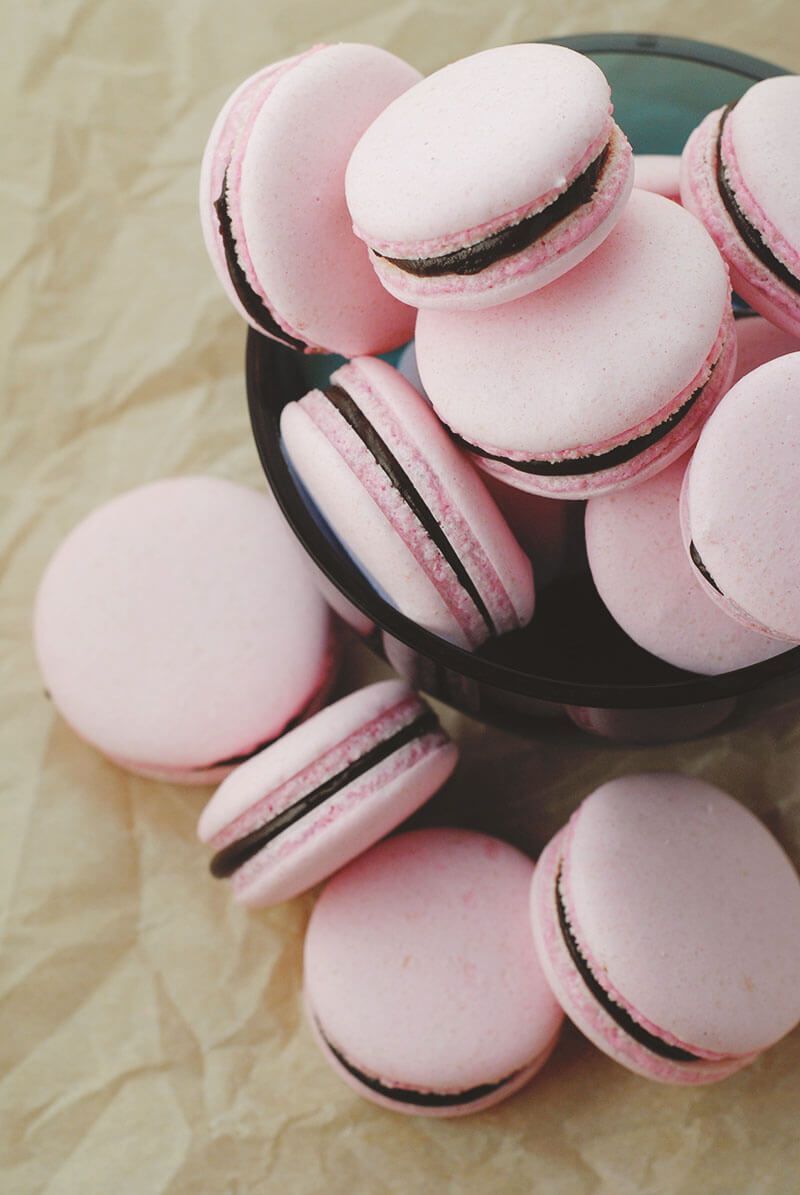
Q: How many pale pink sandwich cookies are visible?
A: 13